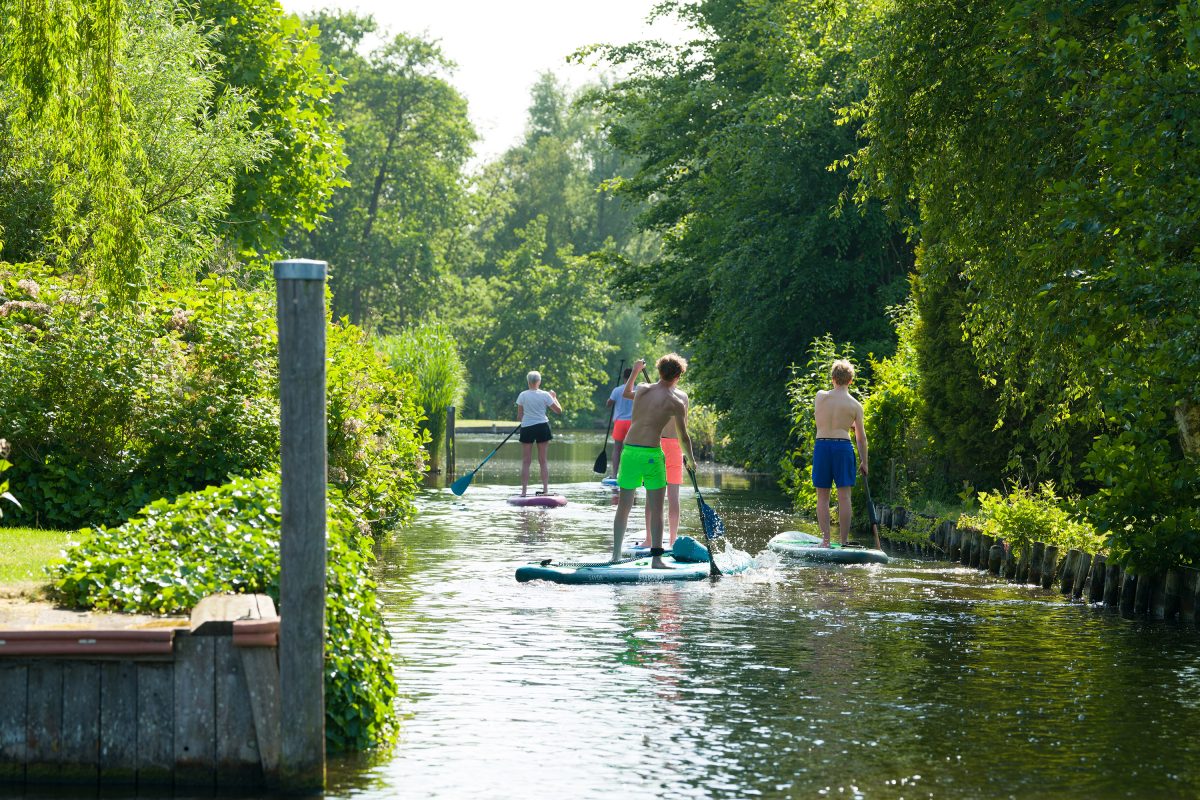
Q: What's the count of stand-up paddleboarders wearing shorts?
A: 5